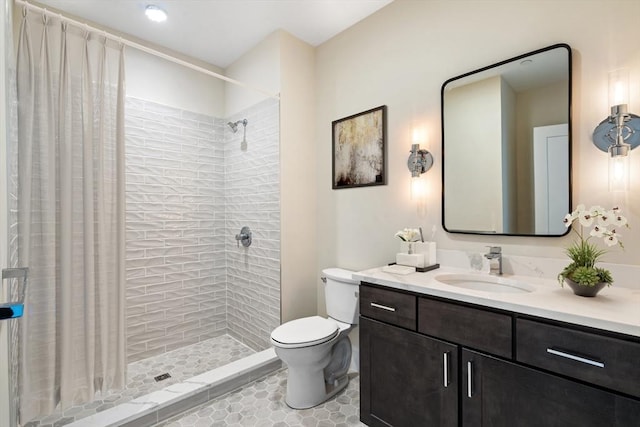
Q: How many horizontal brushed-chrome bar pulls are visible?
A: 2